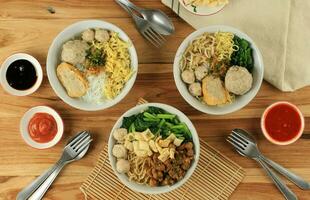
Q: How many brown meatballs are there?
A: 10